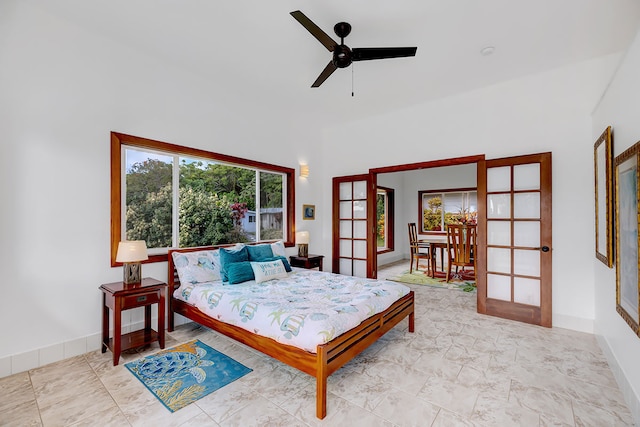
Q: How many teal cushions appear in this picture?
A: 4